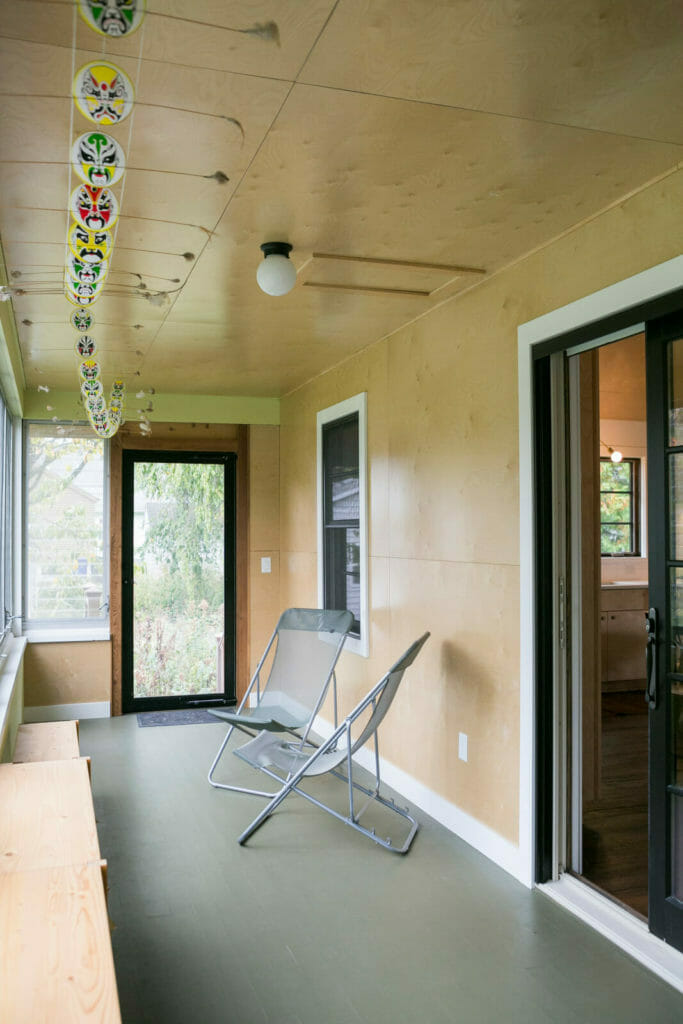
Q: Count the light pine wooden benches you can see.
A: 3